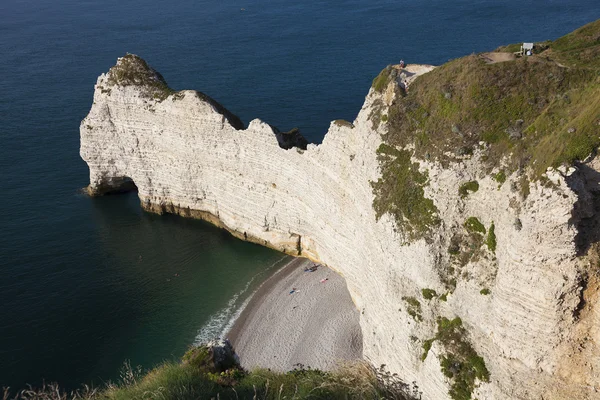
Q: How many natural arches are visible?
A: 1